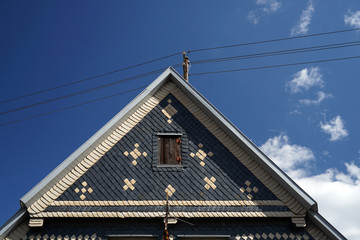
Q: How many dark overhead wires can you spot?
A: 4